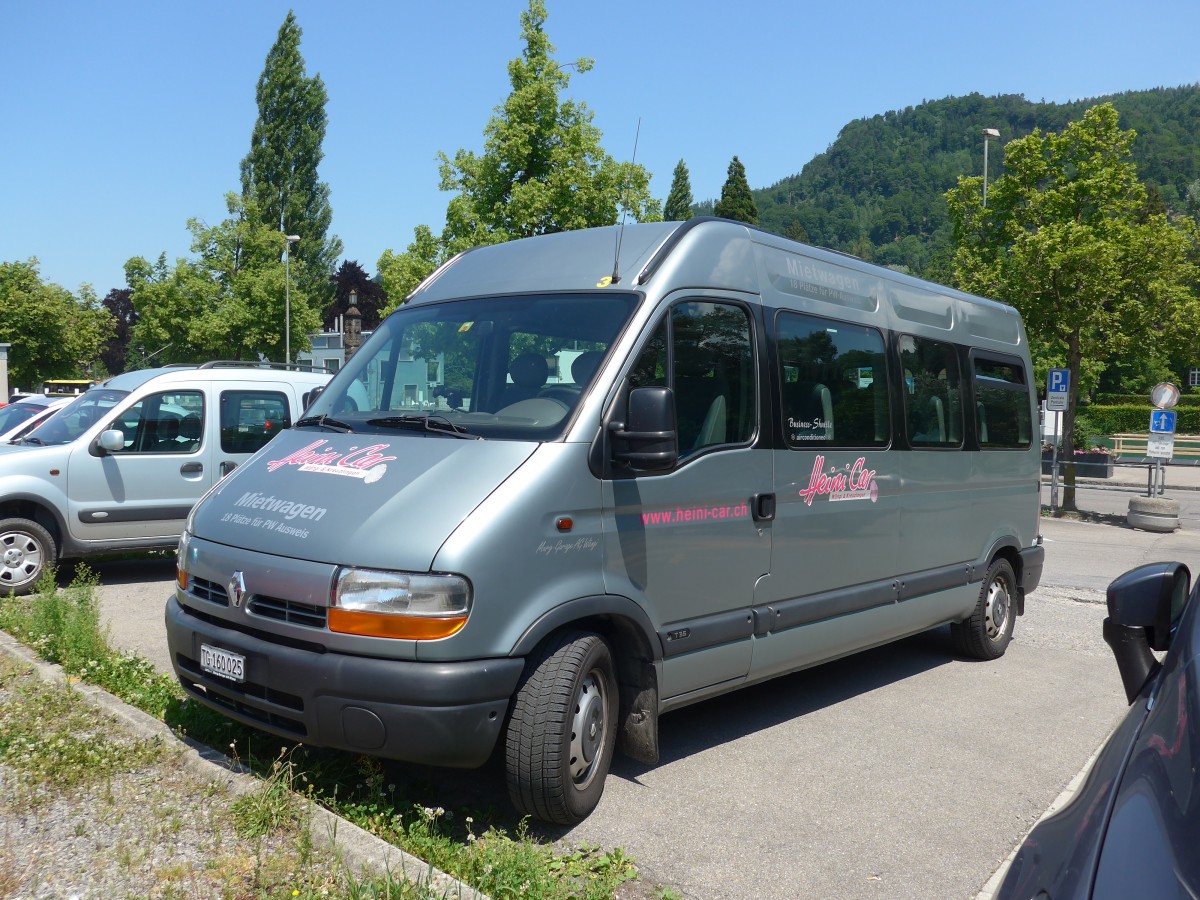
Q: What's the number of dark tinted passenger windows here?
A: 3